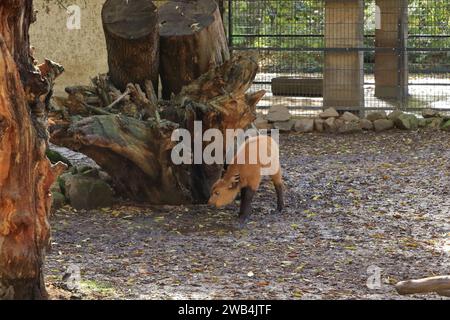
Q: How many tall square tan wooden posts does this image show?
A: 2